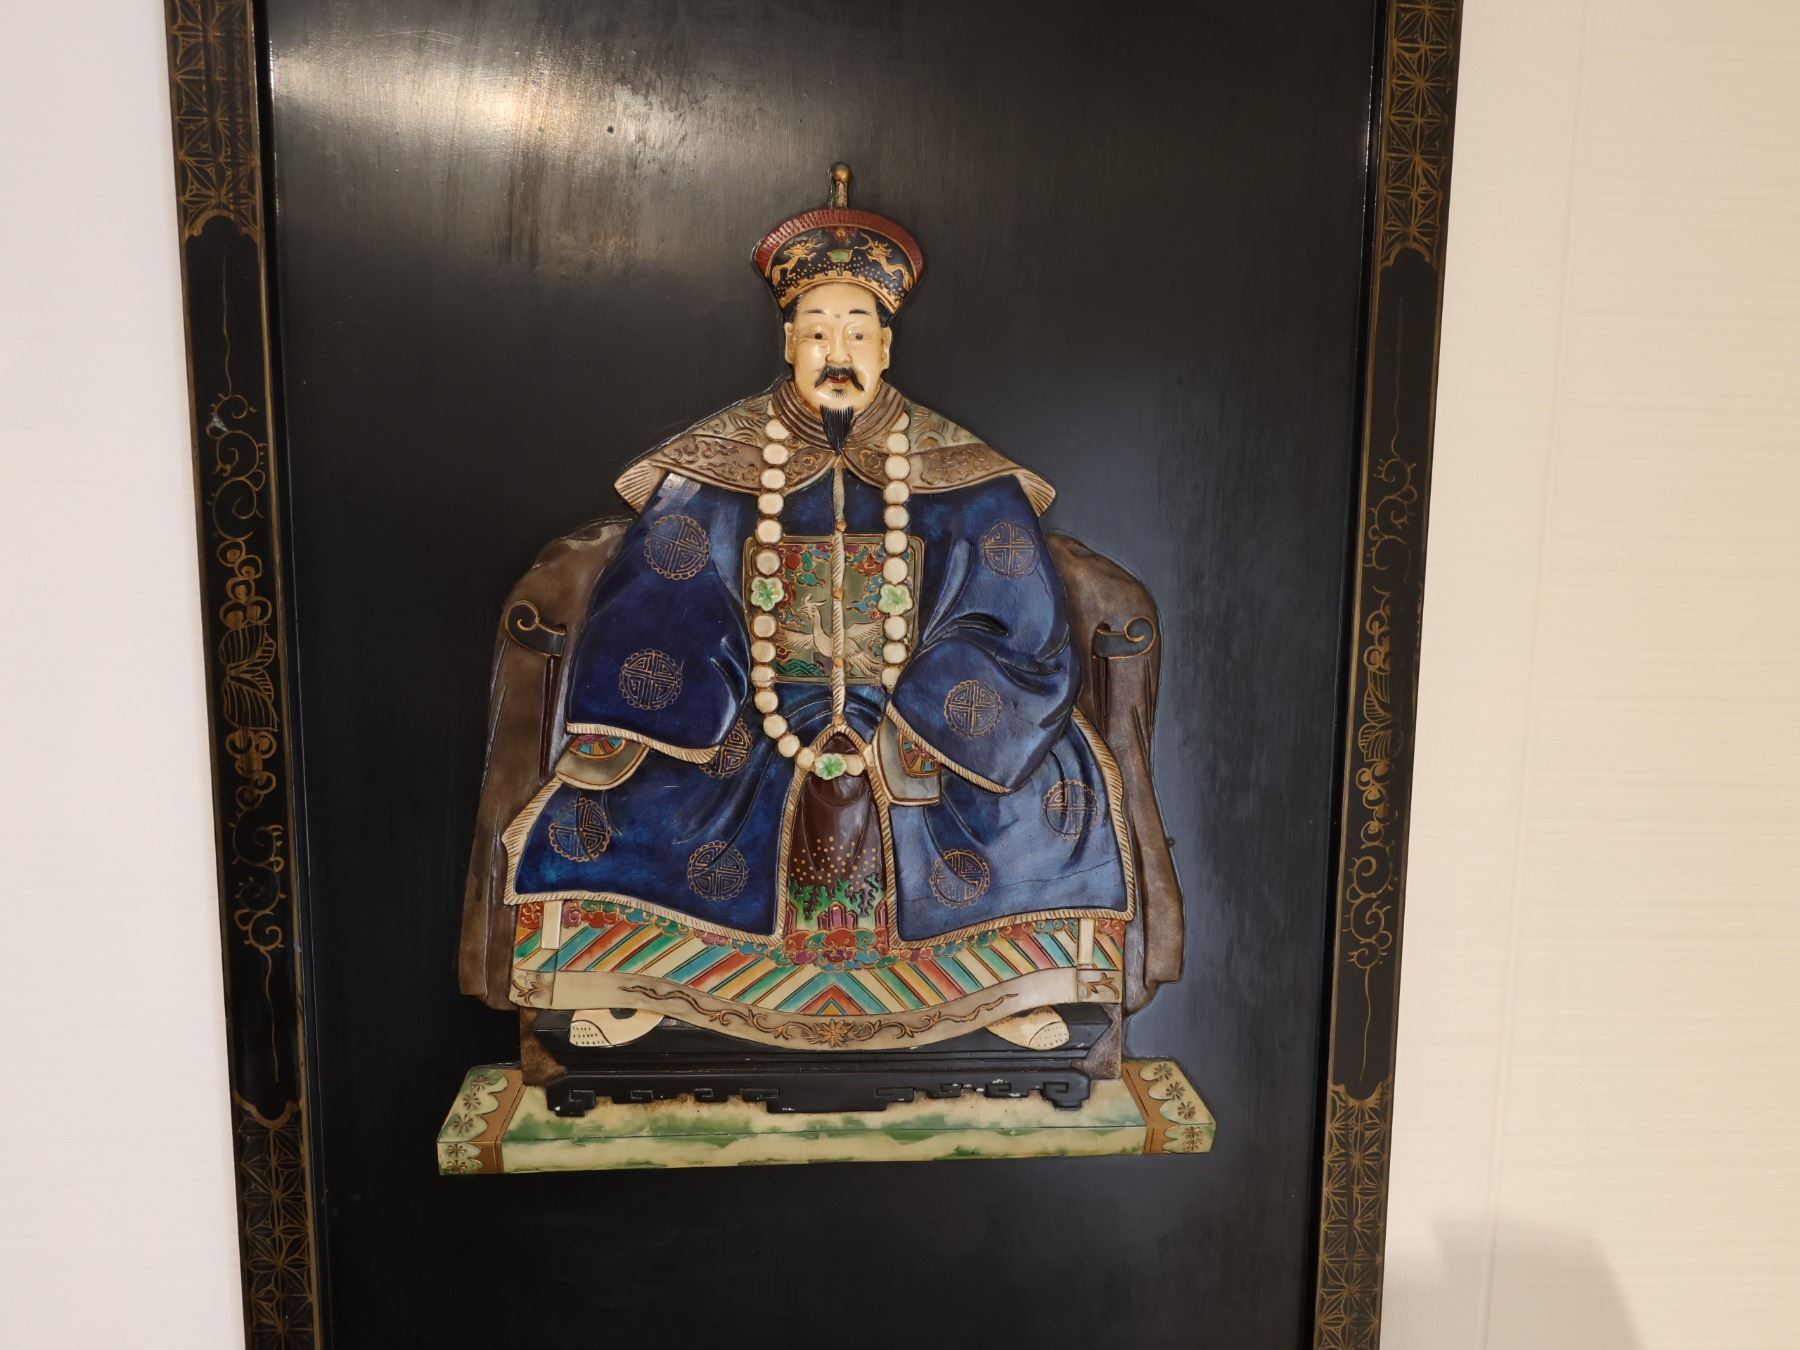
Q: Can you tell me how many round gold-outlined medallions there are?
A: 9